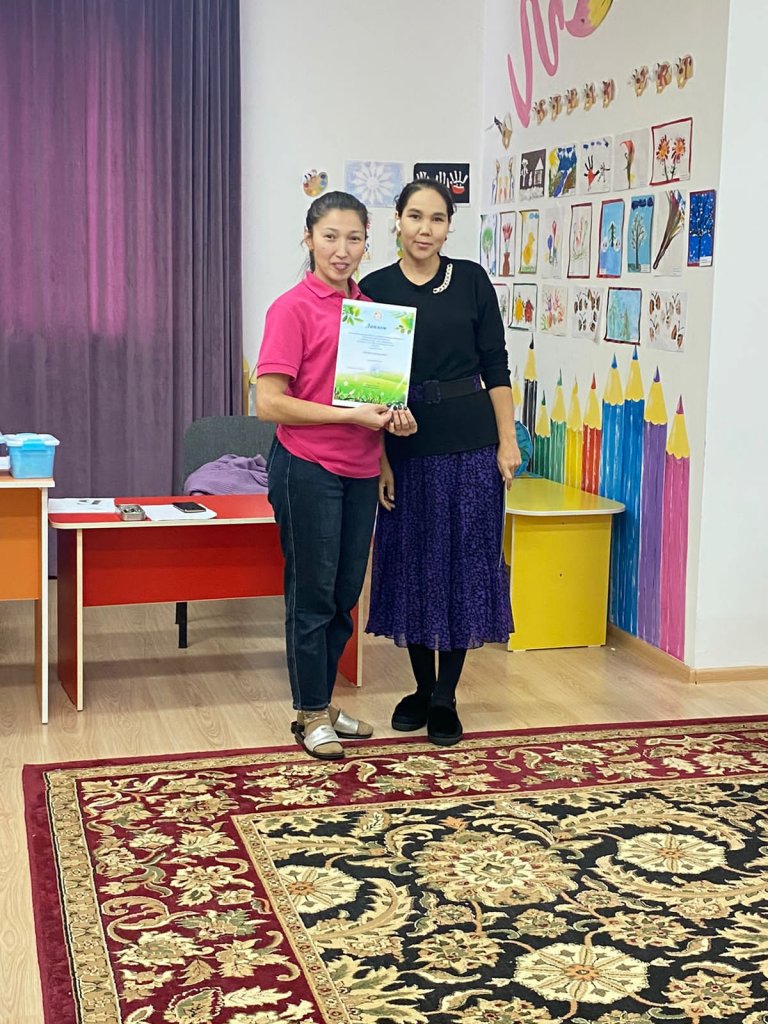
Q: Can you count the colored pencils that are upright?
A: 10